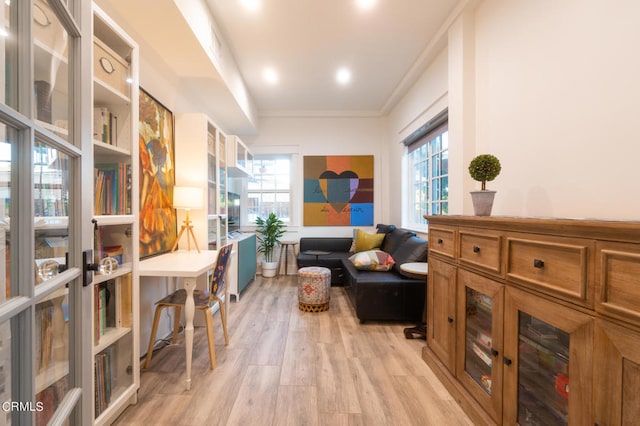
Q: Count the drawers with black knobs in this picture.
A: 3